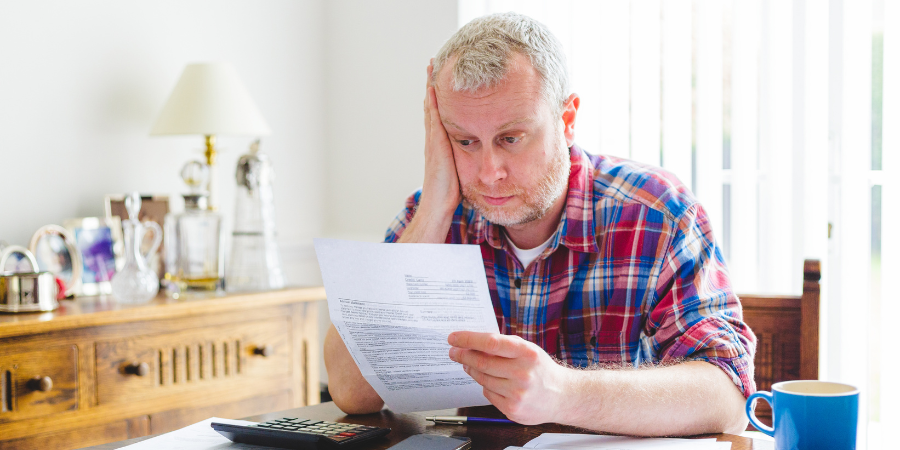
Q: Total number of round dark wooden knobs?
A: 3